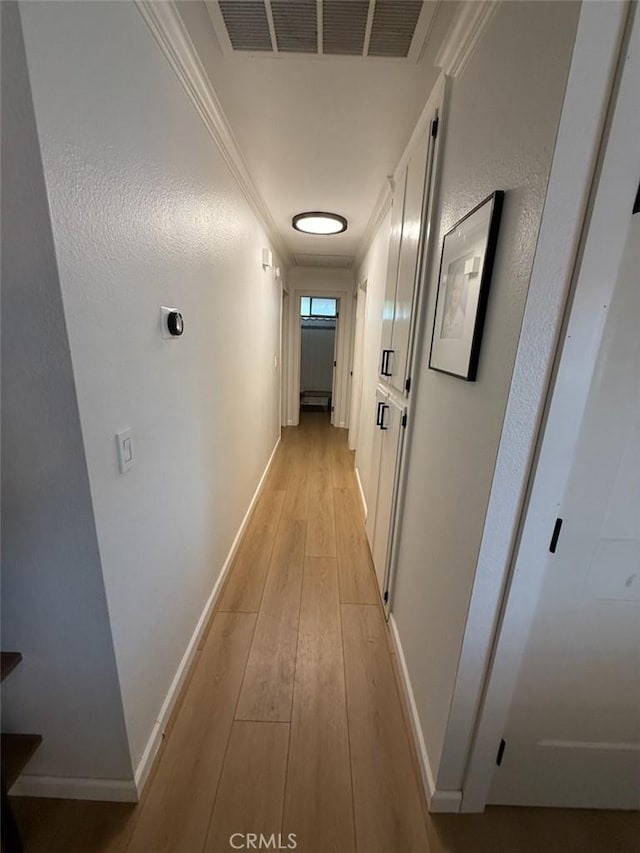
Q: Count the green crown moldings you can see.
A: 0